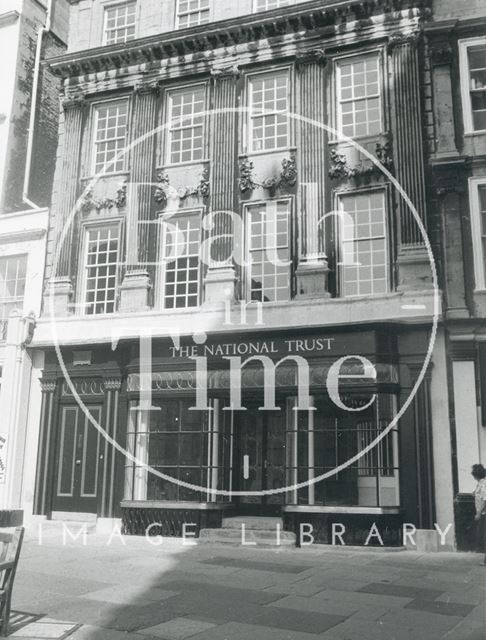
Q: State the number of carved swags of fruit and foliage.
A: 4